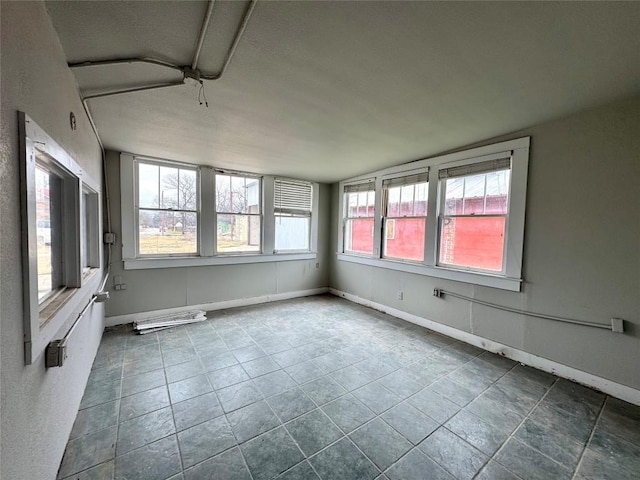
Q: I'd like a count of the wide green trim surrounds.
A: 0